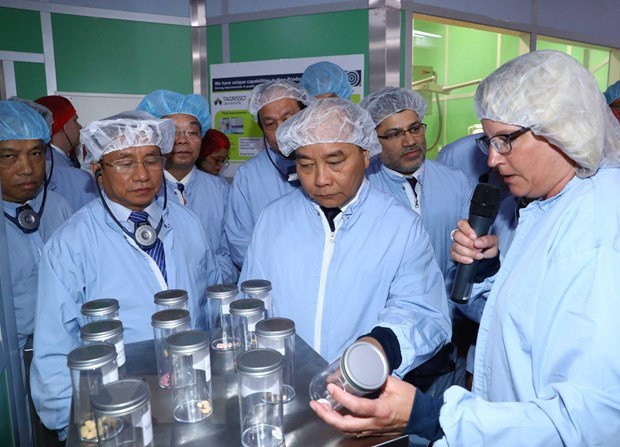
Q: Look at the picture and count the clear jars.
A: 13